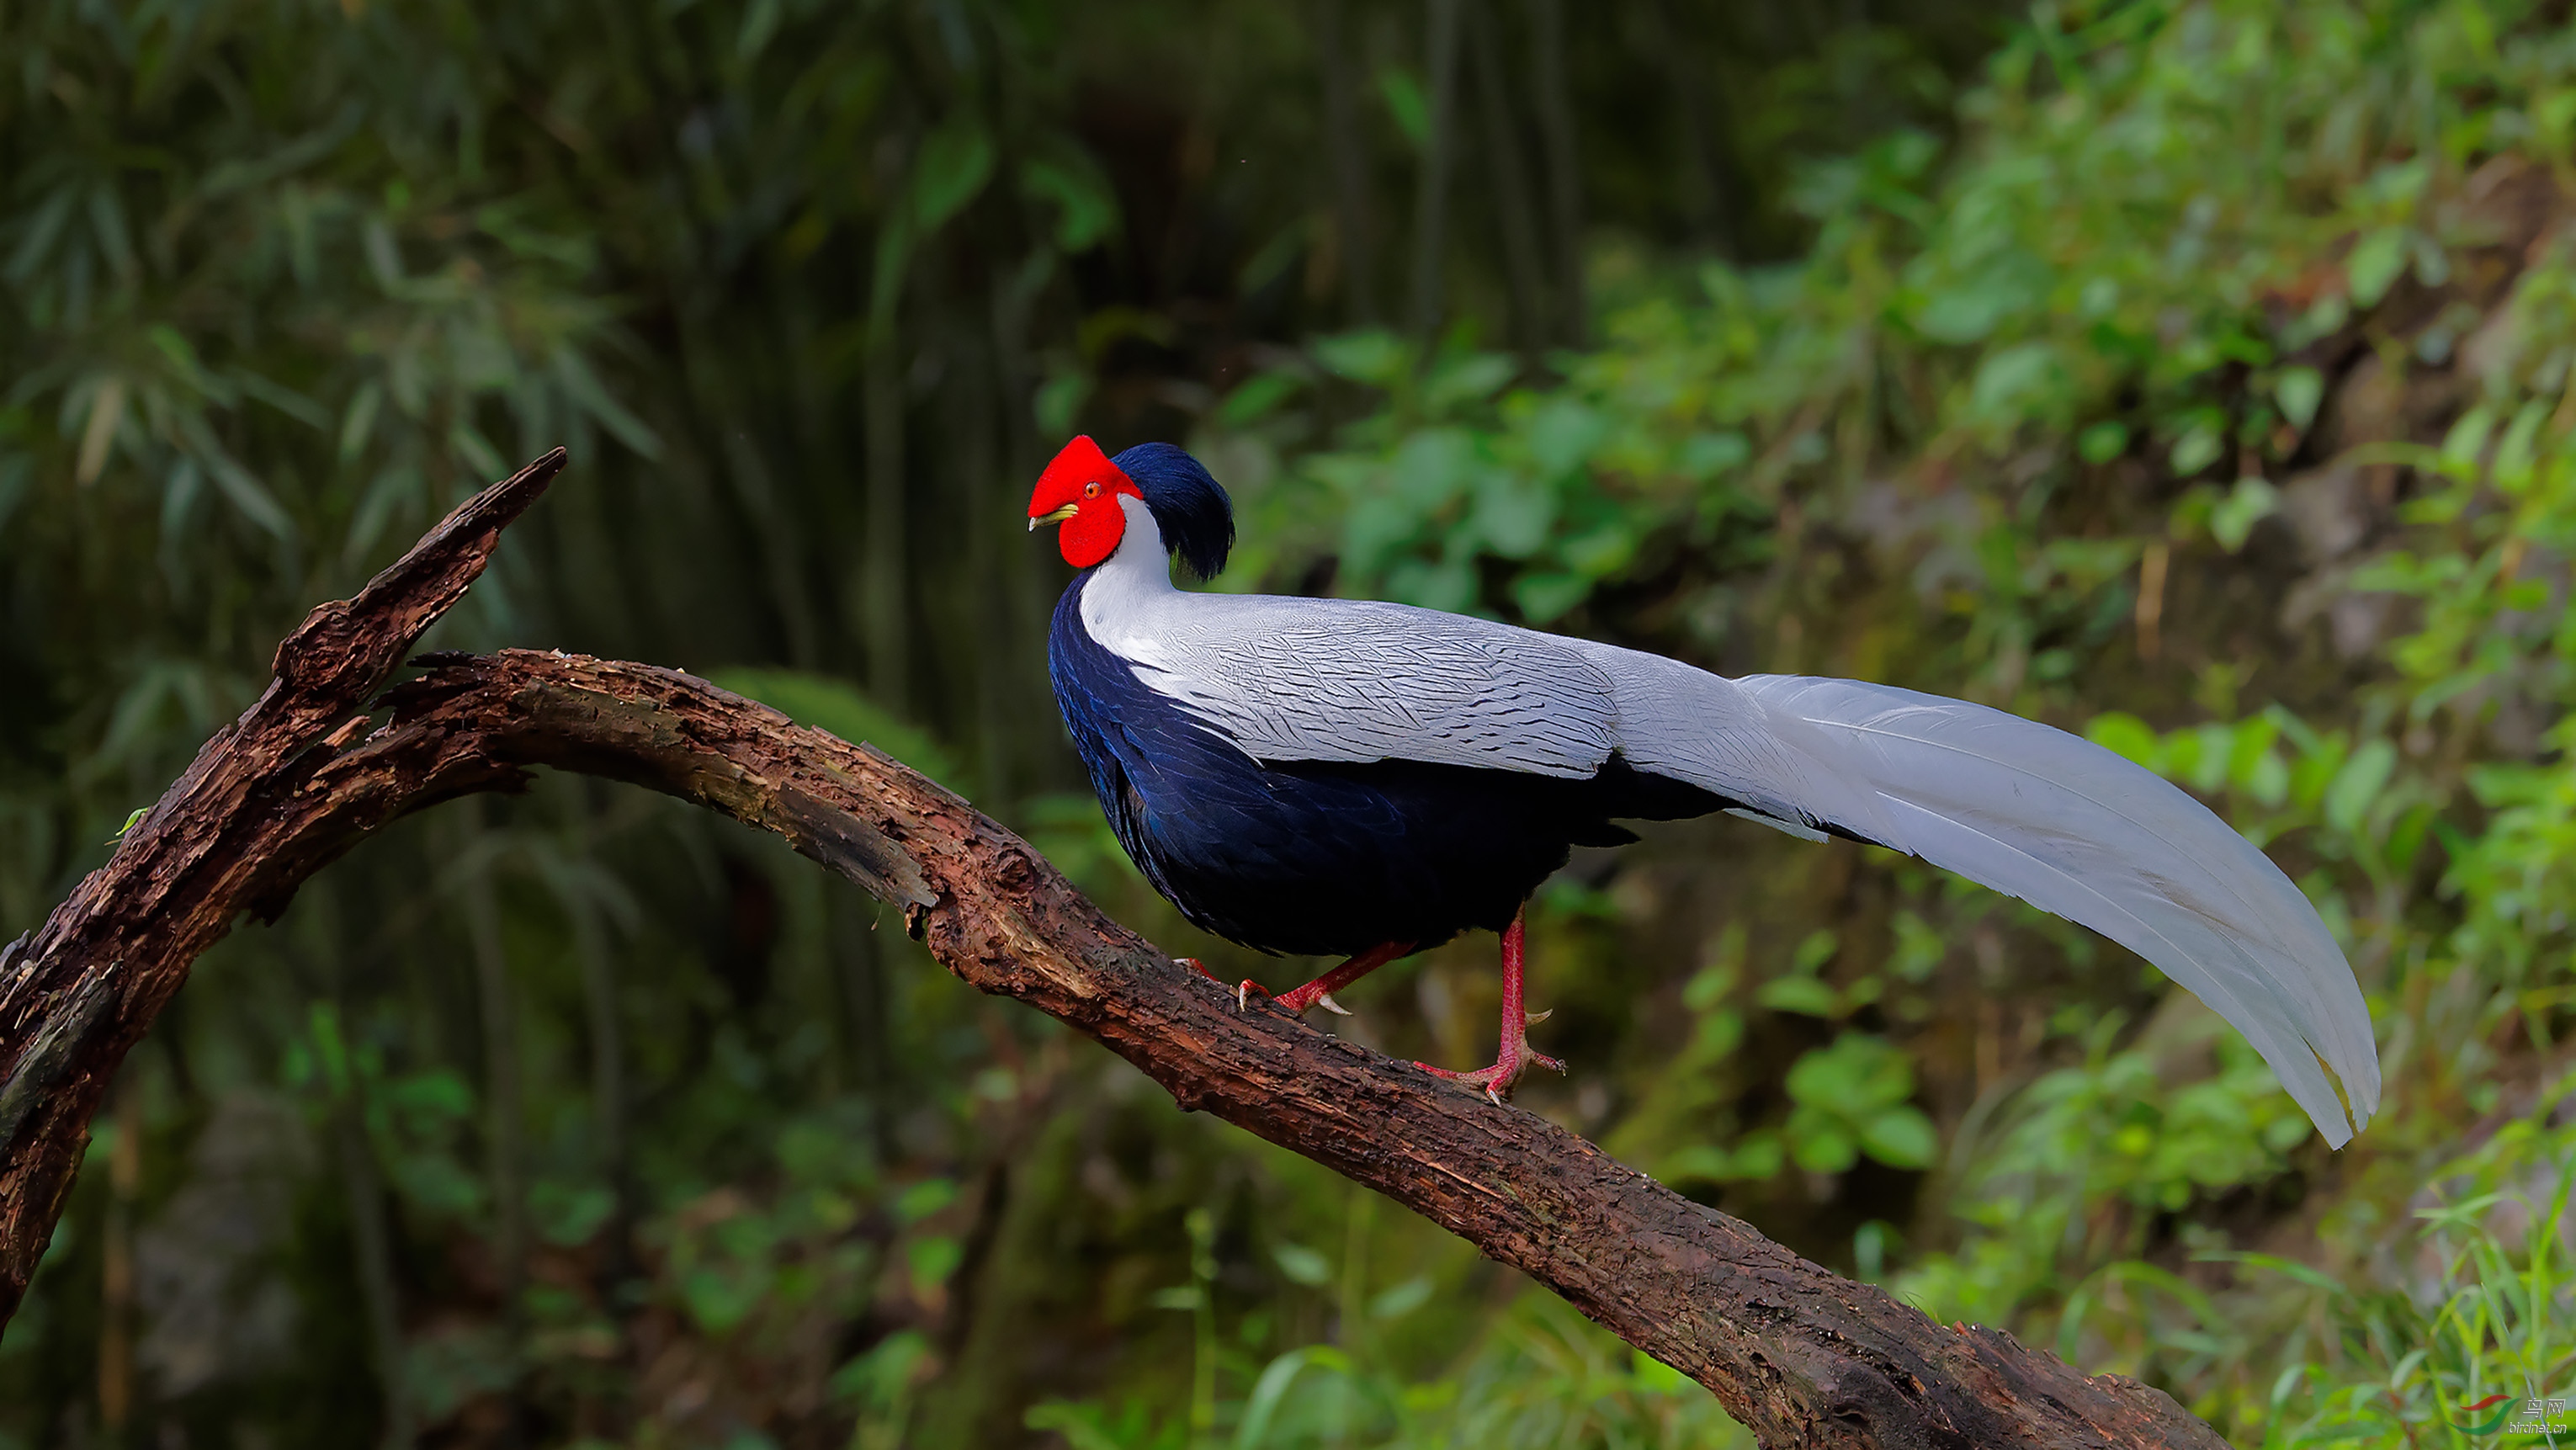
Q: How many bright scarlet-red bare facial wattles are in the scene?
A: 1